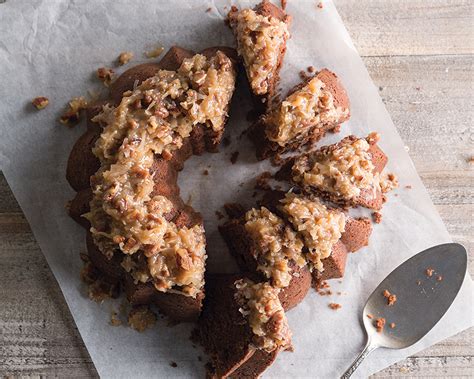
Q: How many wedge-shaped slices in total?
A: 6